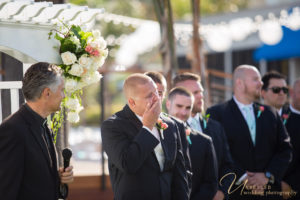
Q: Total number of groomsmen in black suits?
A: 6